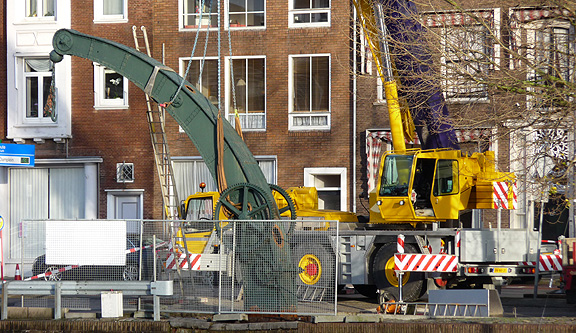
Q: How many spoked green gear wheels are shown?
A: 2